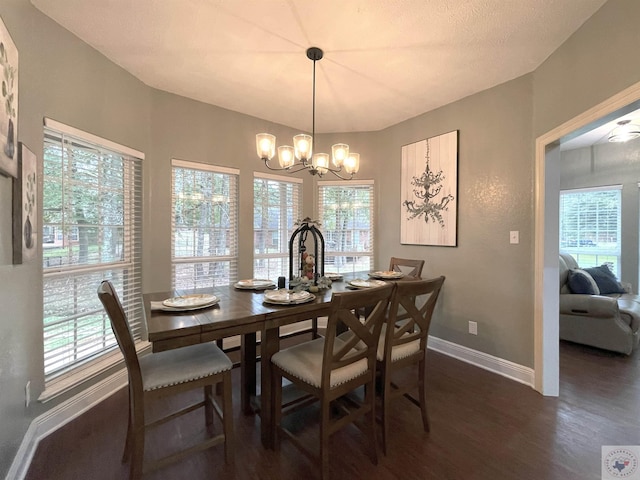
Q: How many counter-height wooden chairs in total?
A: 4